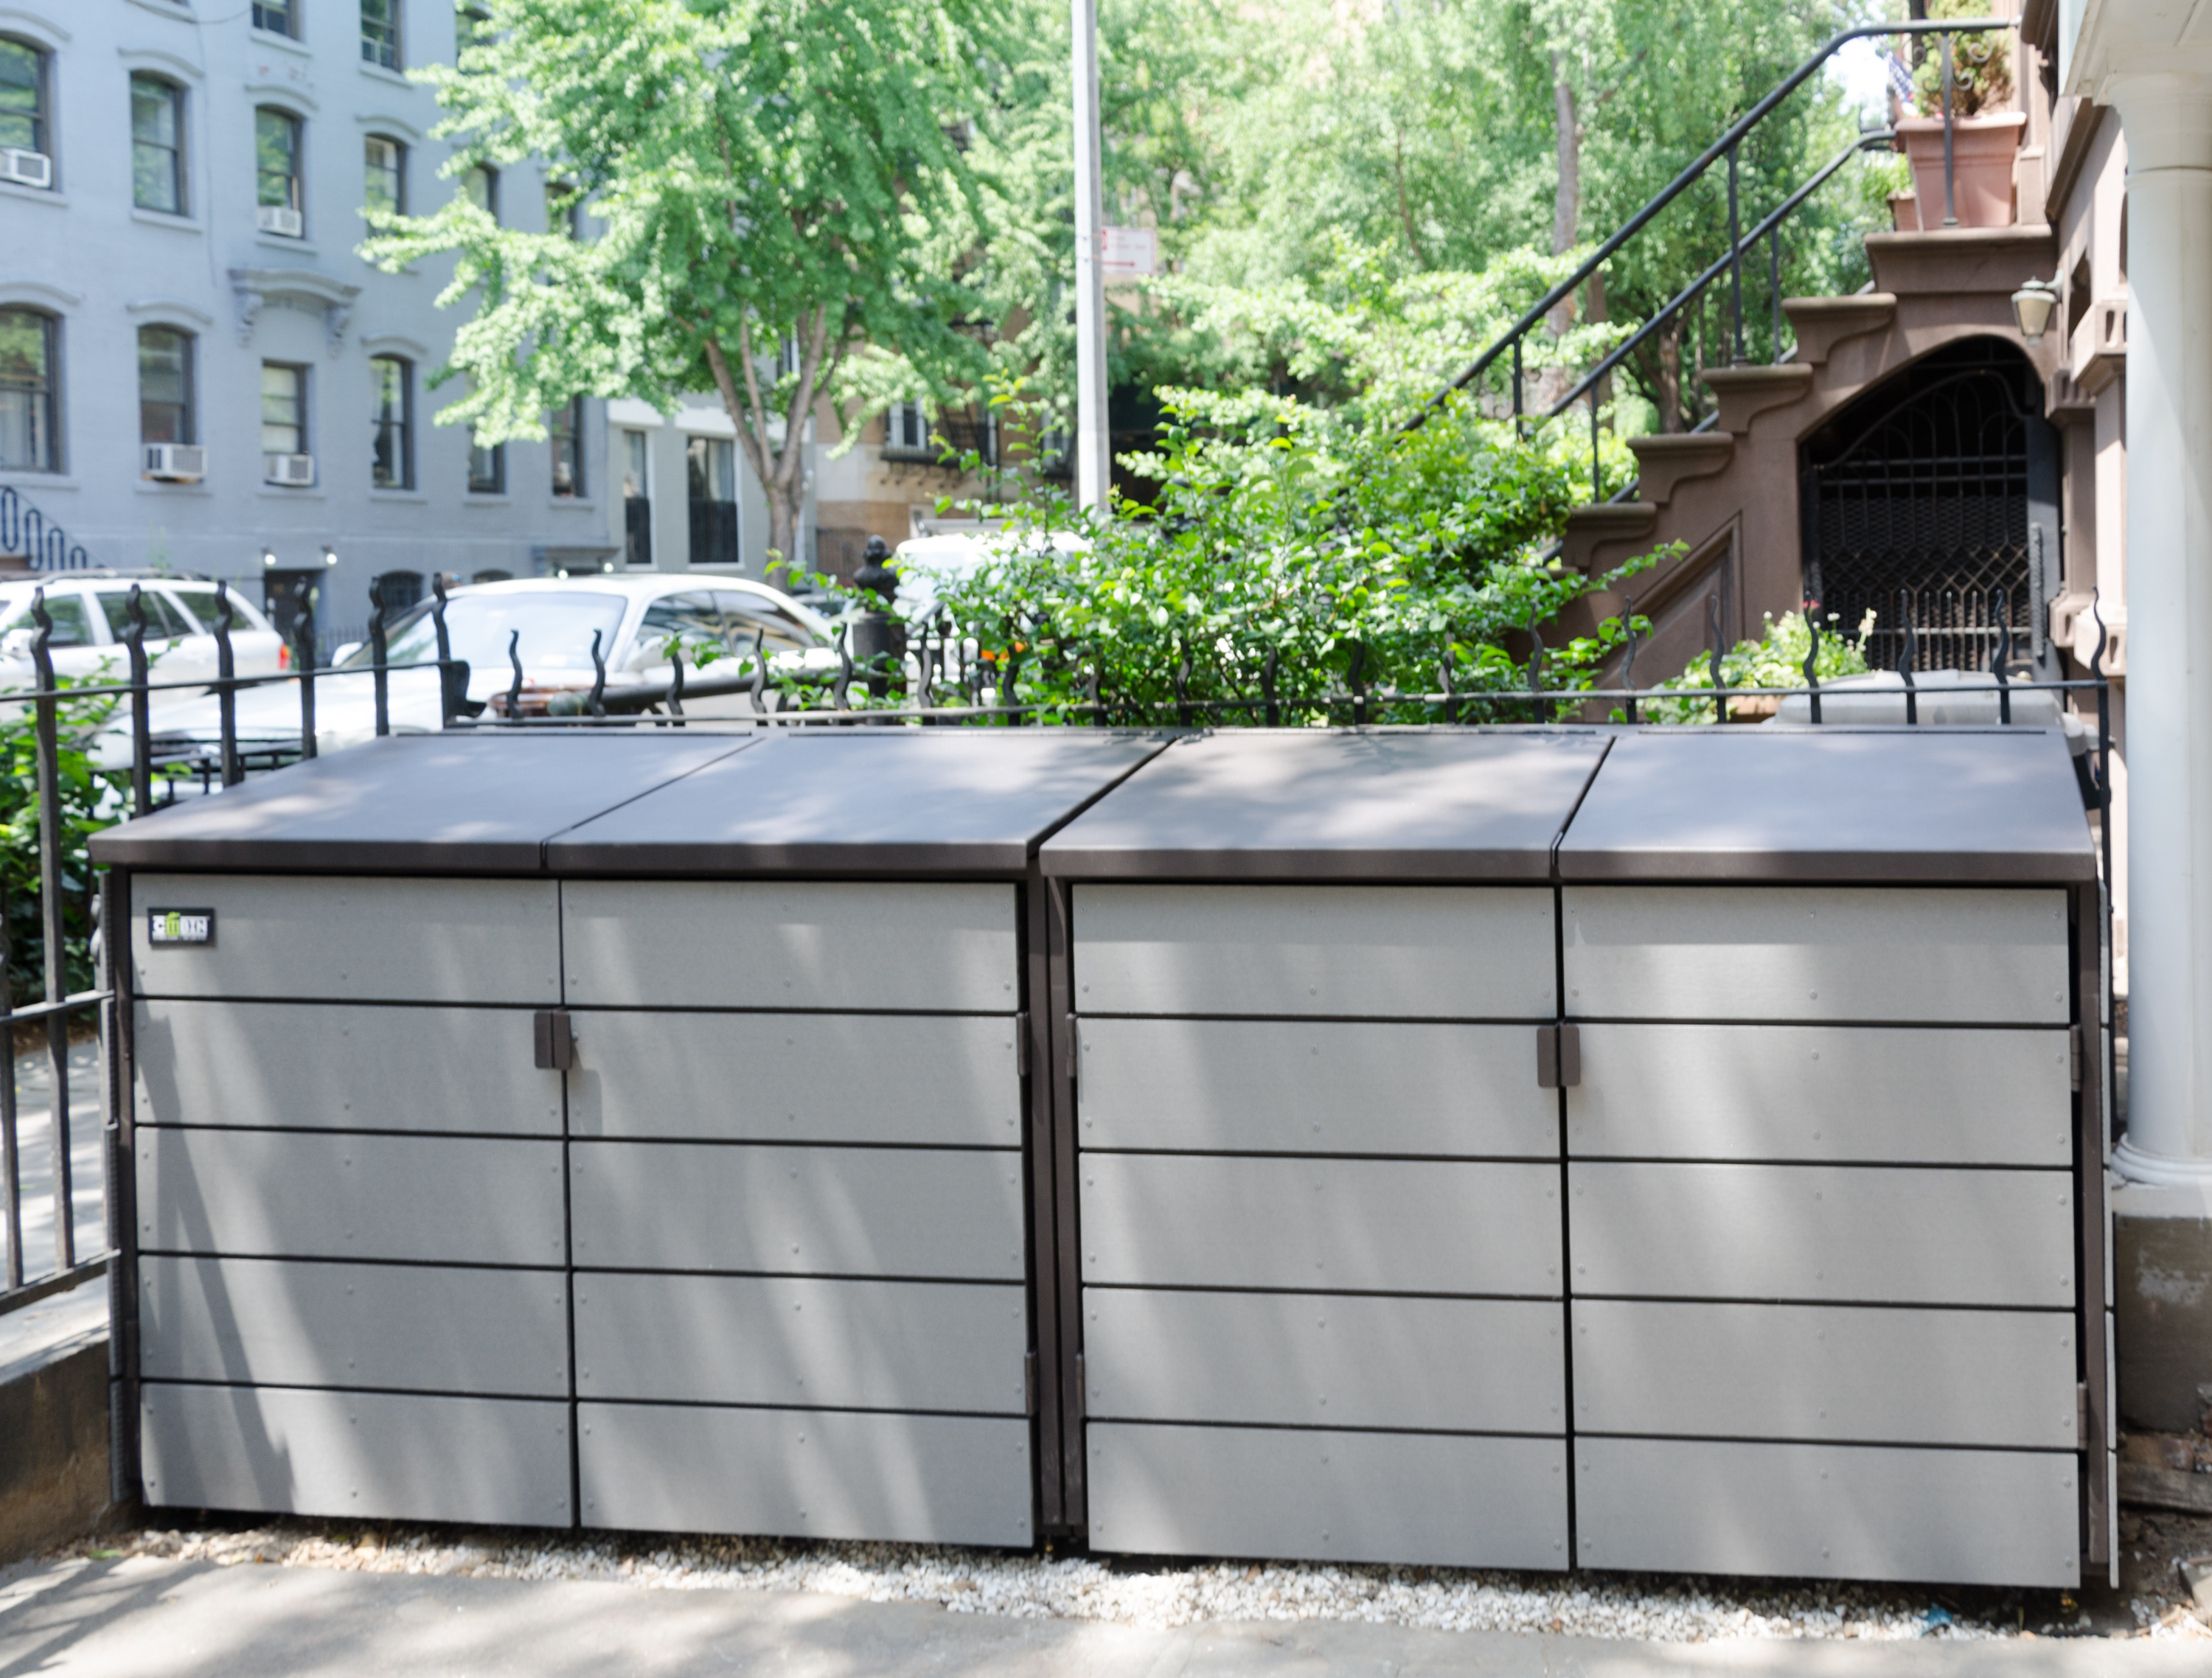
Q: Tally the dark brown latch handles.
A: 4